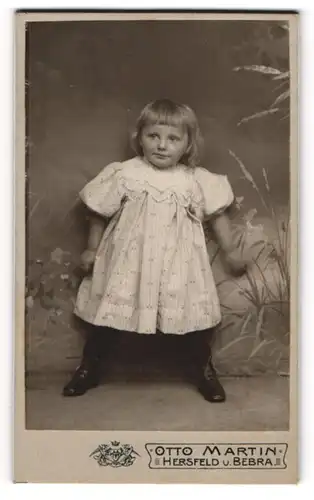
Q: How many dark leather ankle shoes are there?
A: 2